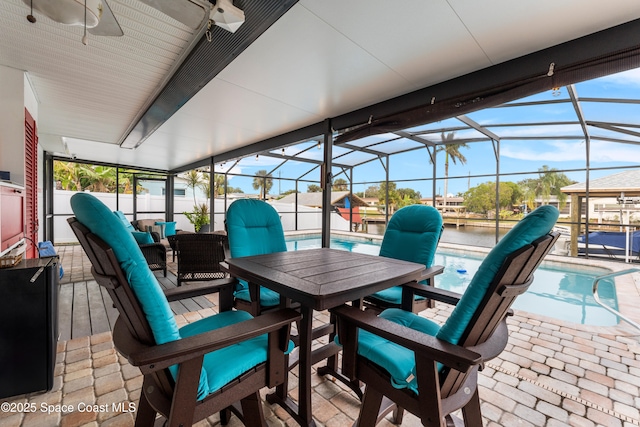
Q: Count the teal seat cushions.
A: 4